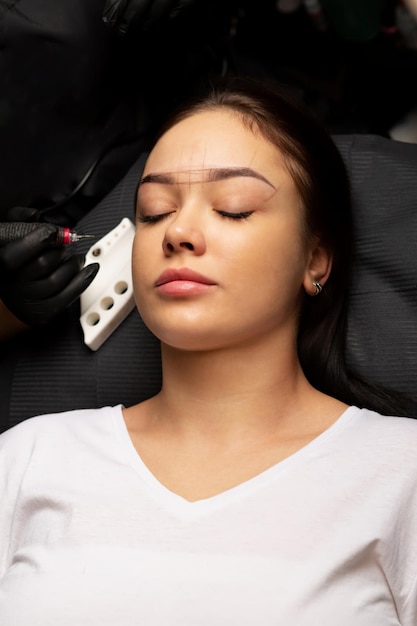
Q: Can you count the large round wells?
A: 3